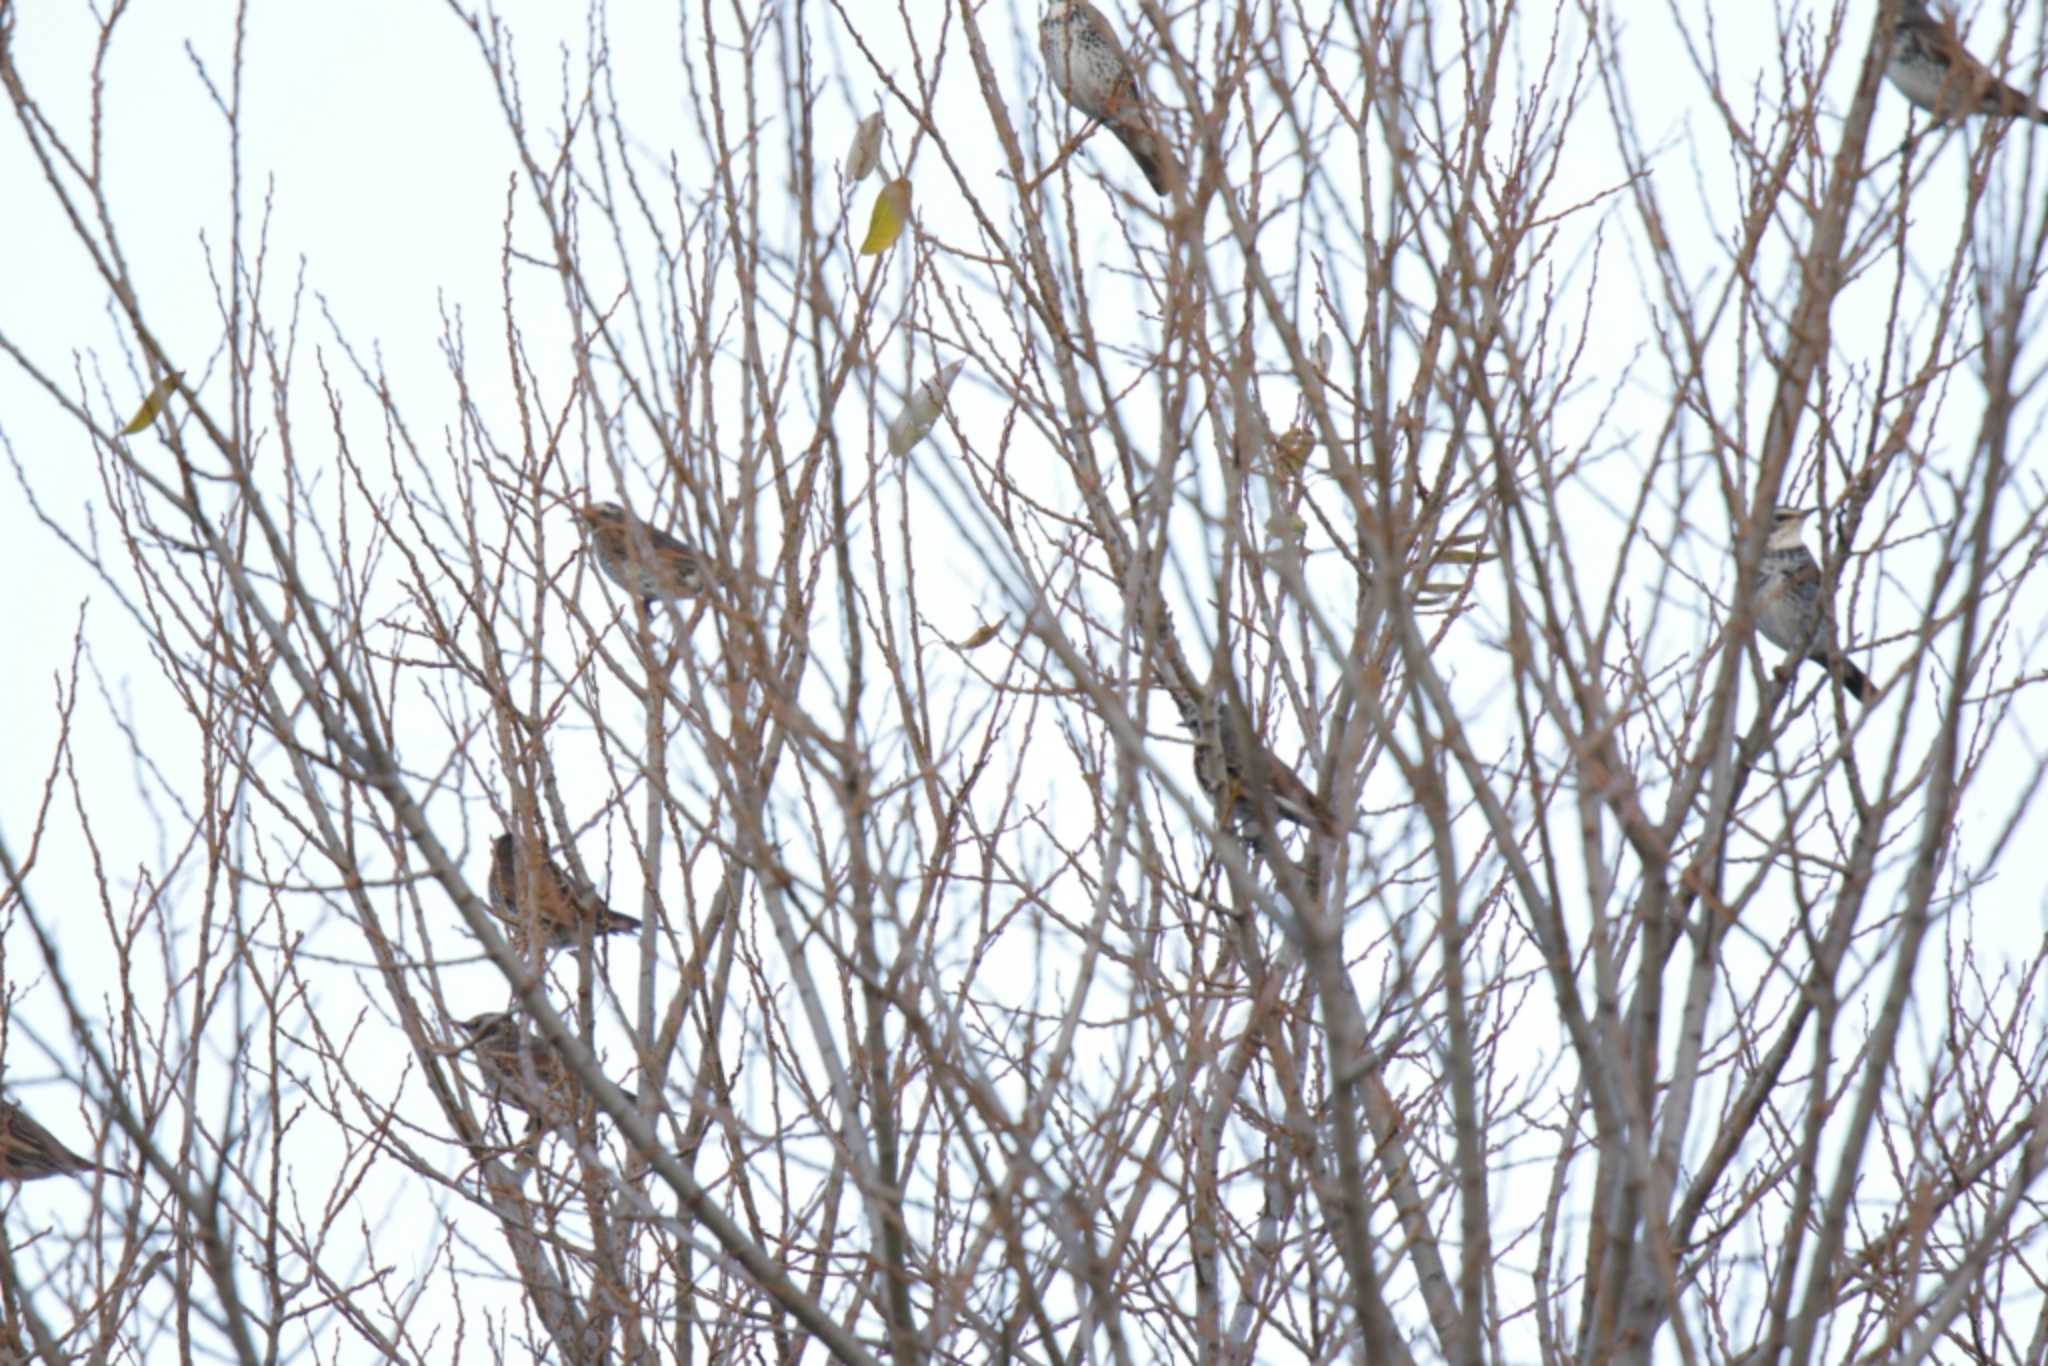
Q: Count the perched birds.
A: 8